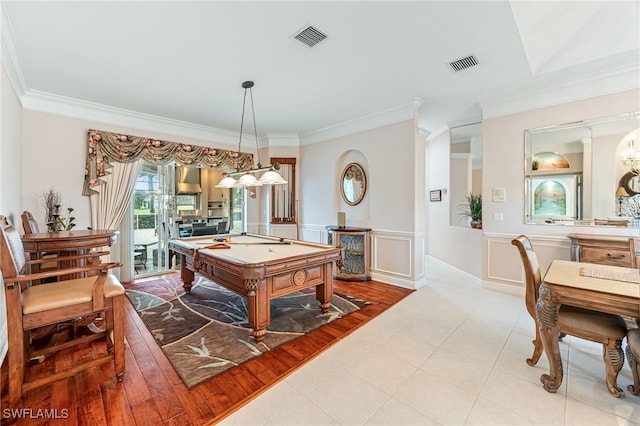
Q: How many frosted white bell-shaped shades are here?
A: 3